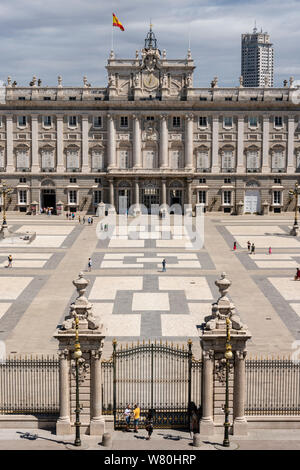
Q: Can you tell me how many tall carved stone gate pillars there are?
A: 2